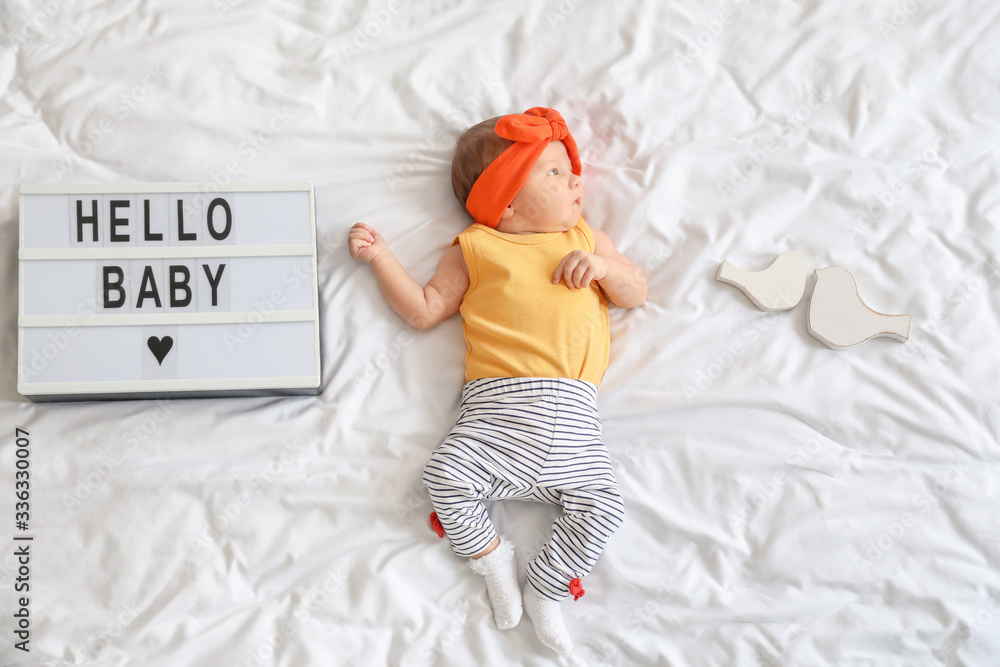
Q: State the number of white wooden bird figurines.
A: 2